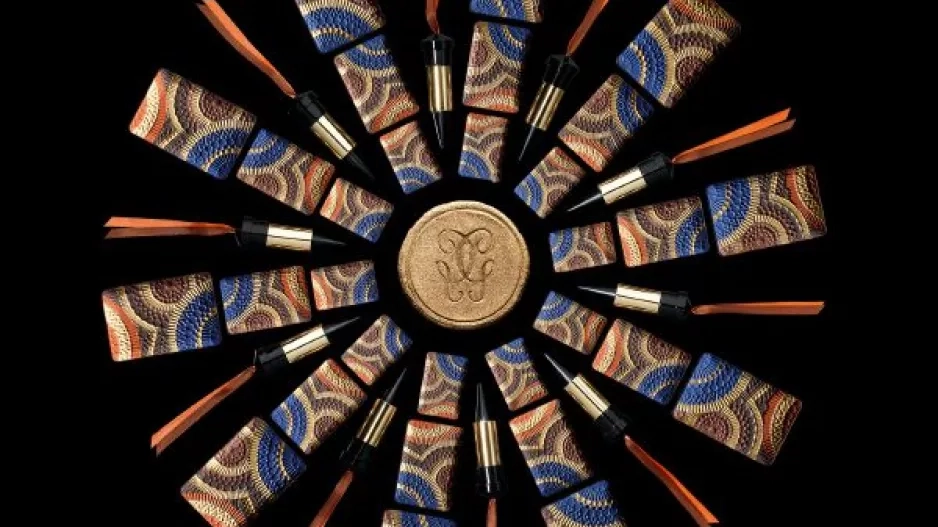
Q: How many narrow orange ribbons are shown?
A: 10